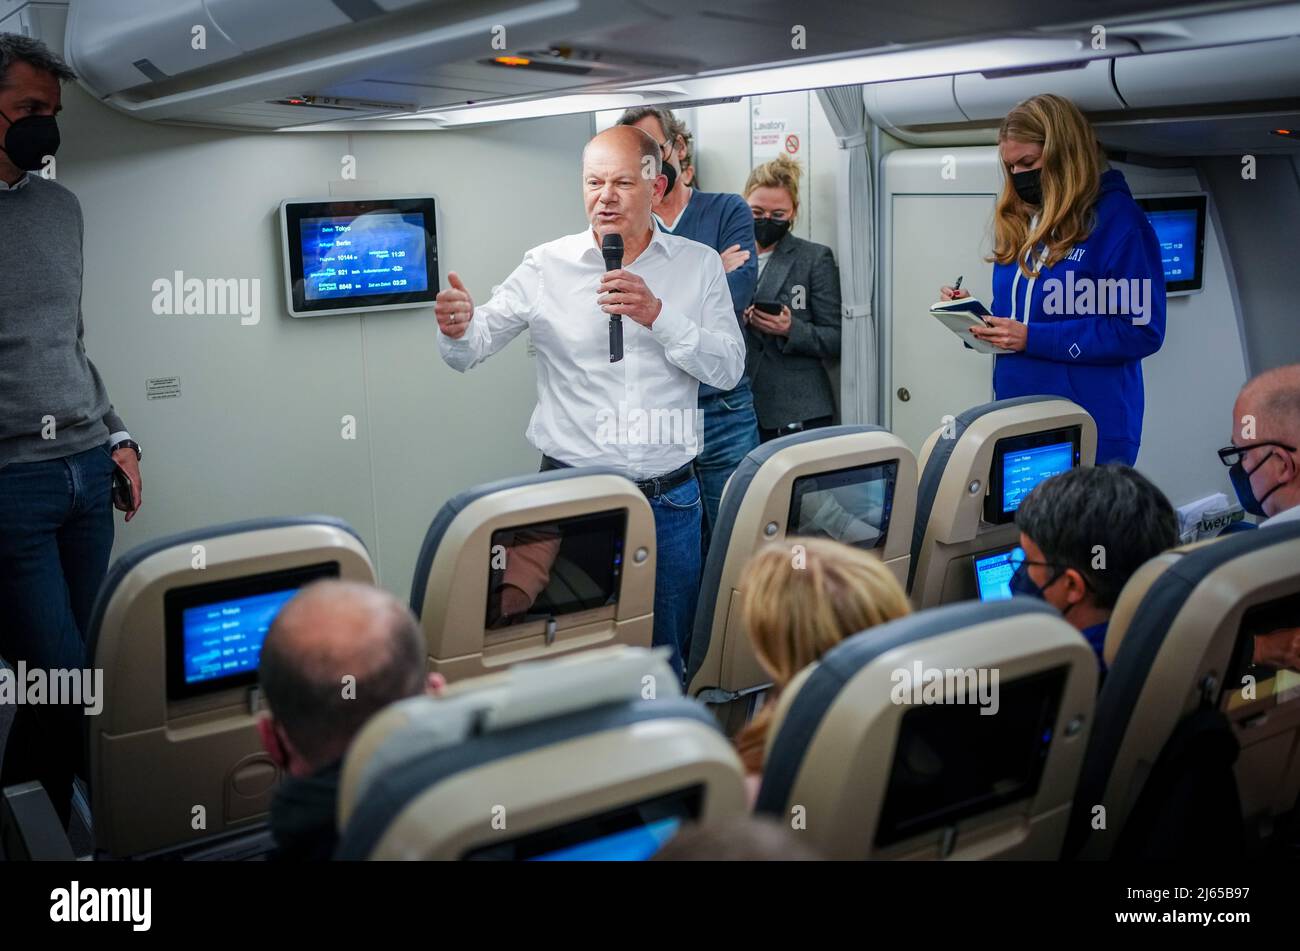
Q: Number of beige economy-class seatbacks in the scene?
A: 7